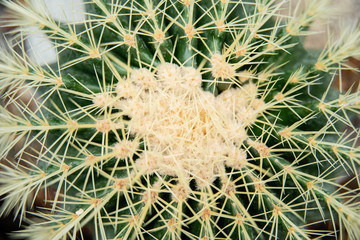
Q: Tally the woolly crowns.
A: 1